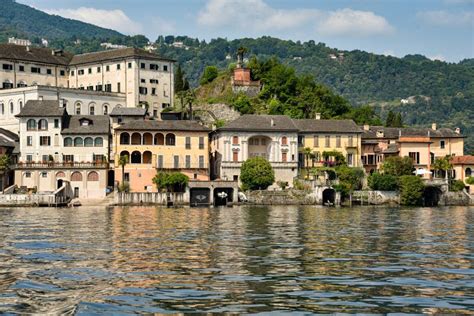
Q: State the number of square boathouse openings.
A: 2